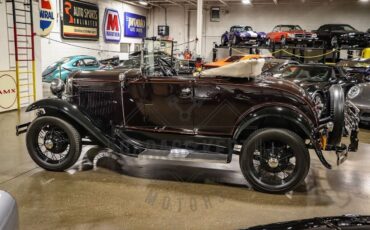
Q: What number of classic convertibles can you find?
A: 1